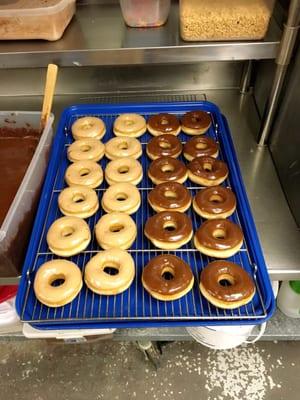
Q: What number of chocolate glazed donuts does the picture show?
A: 12